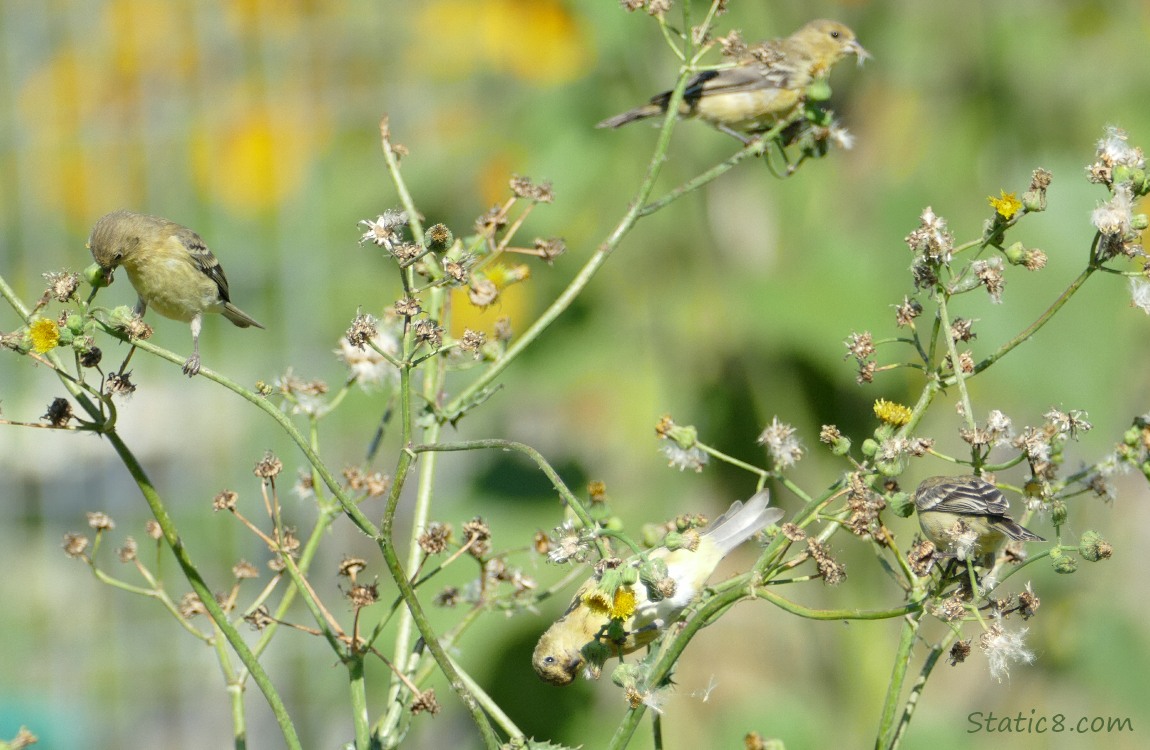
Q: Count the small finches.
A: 4